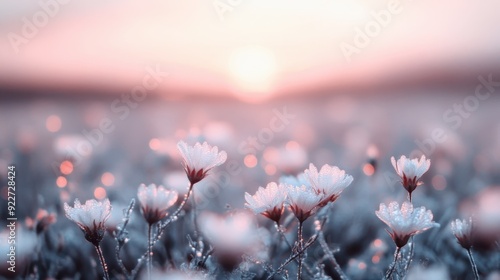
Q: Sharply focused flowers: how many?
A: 9